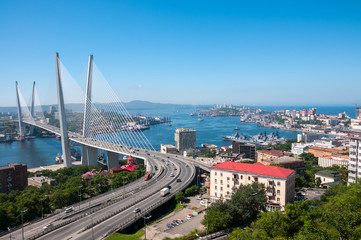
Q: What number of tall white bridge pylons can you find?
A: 4